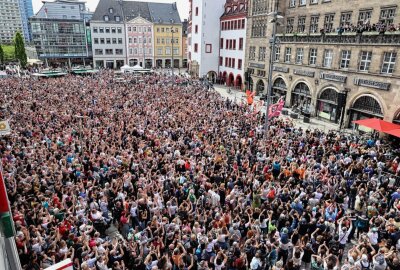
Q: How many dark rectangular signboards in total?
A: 5